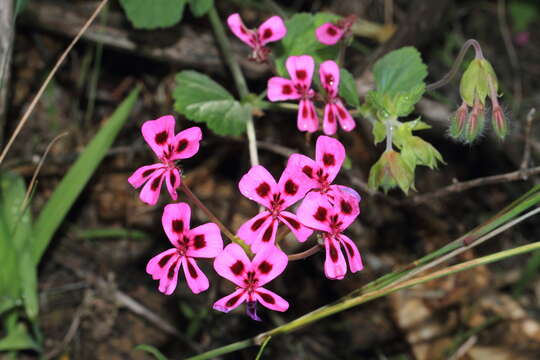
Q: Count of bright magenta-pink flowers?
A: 10